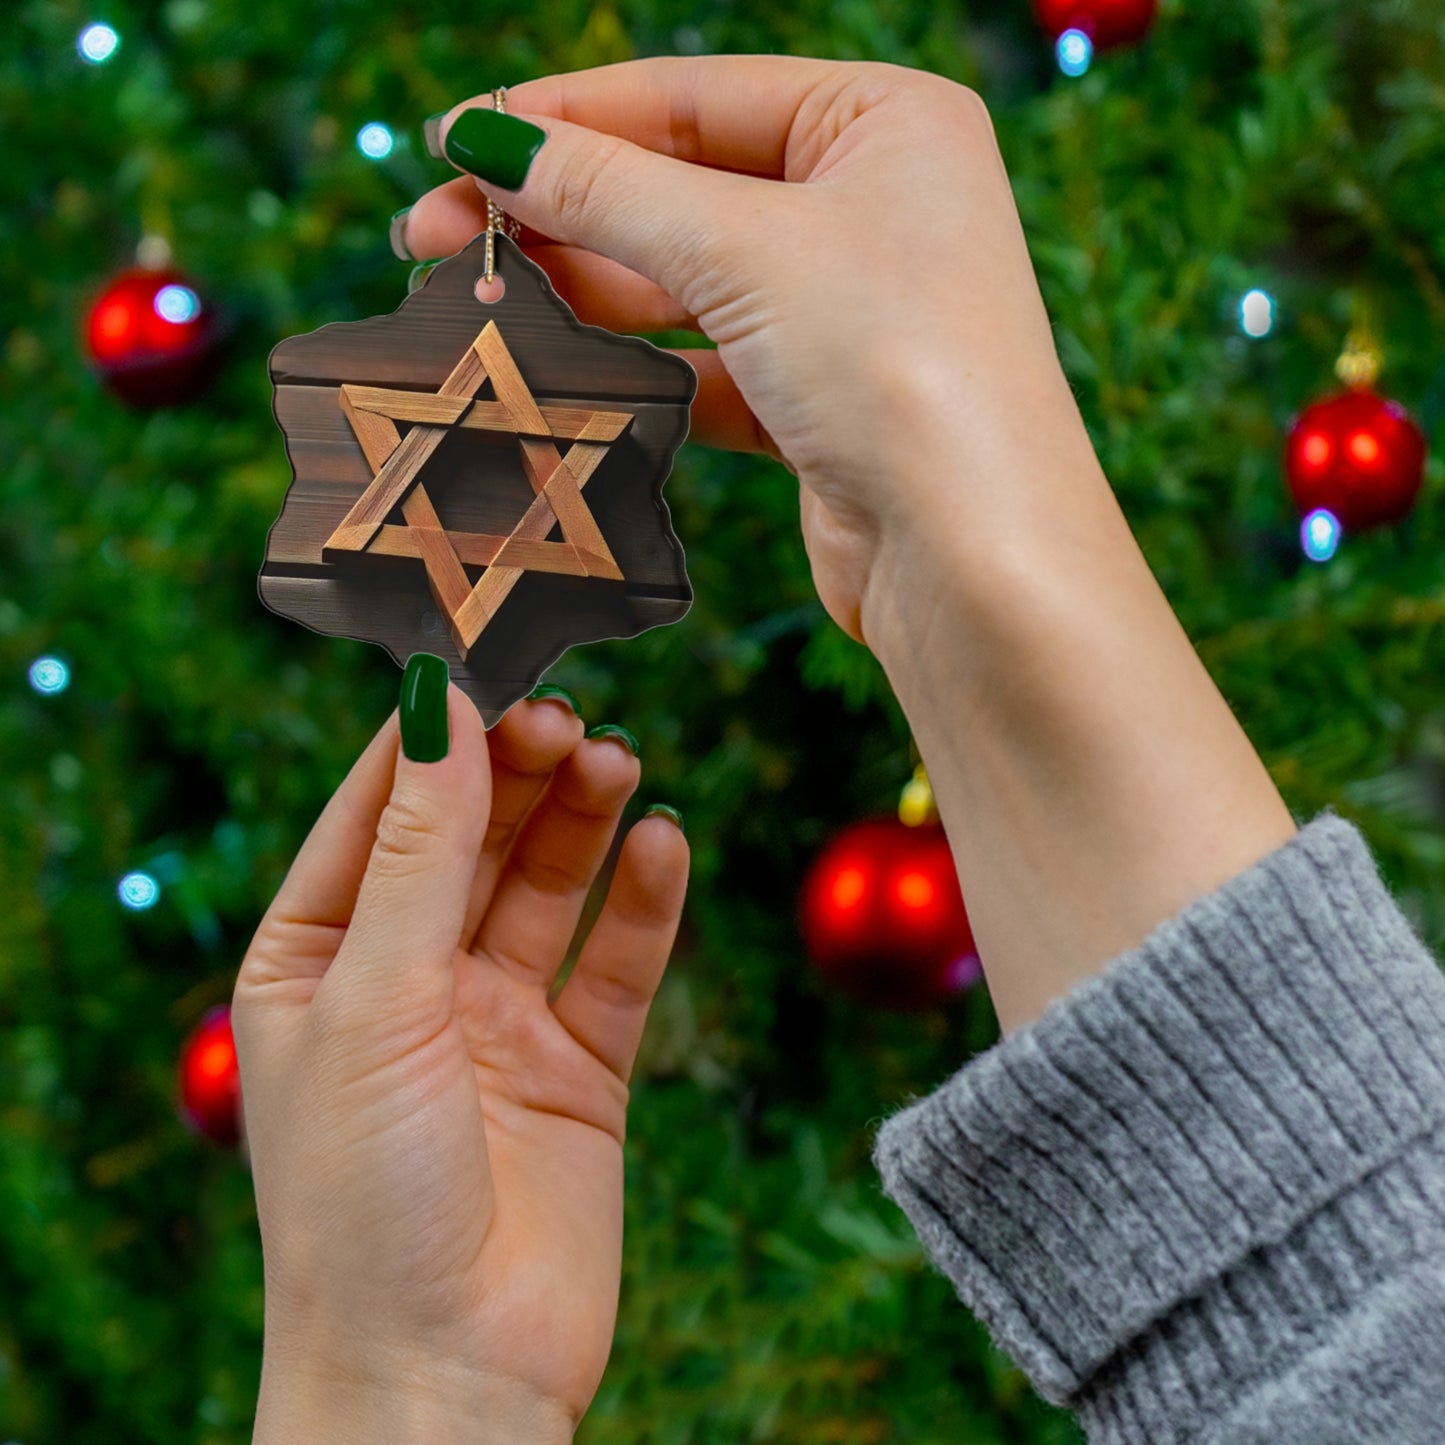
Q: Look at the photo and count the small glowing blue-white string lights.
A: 8